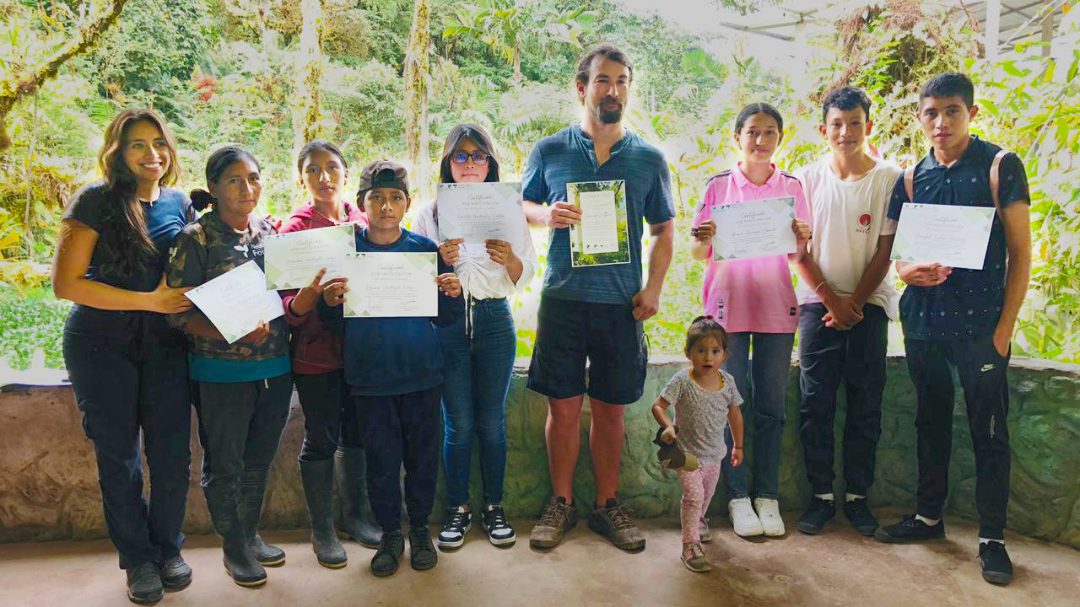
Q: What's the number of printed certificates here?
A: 7